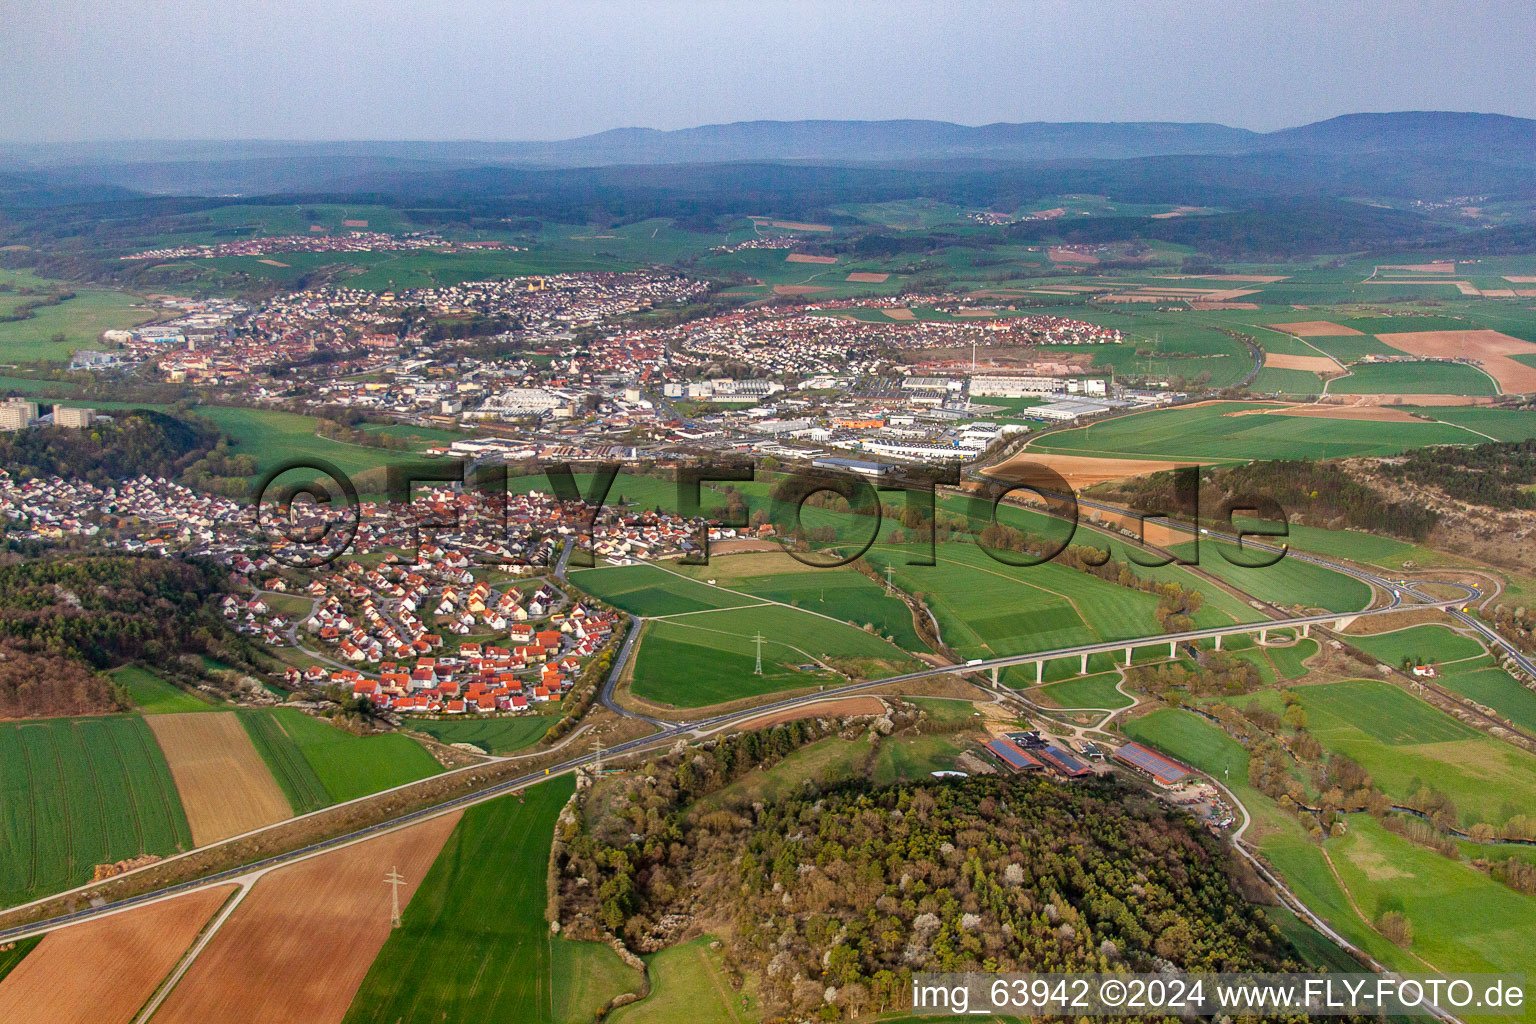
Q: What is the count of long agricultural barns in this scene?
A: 3